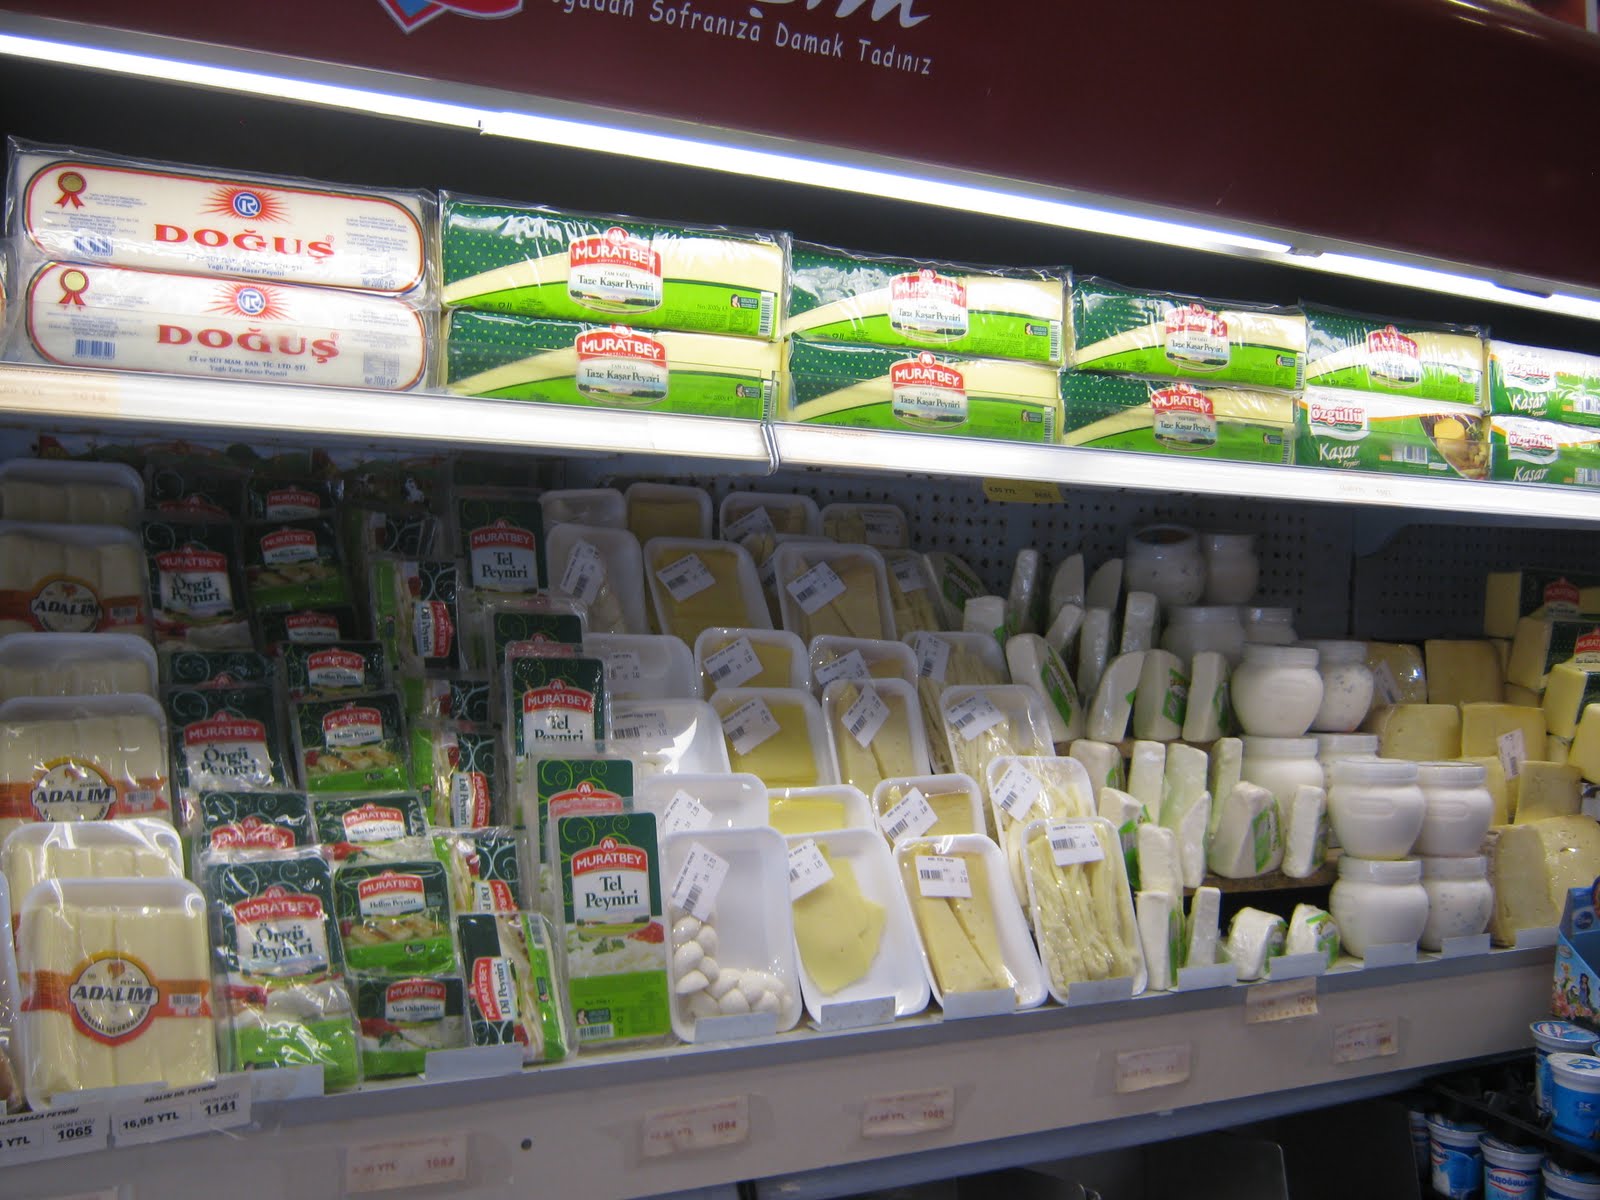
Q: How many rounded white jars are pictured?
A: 12